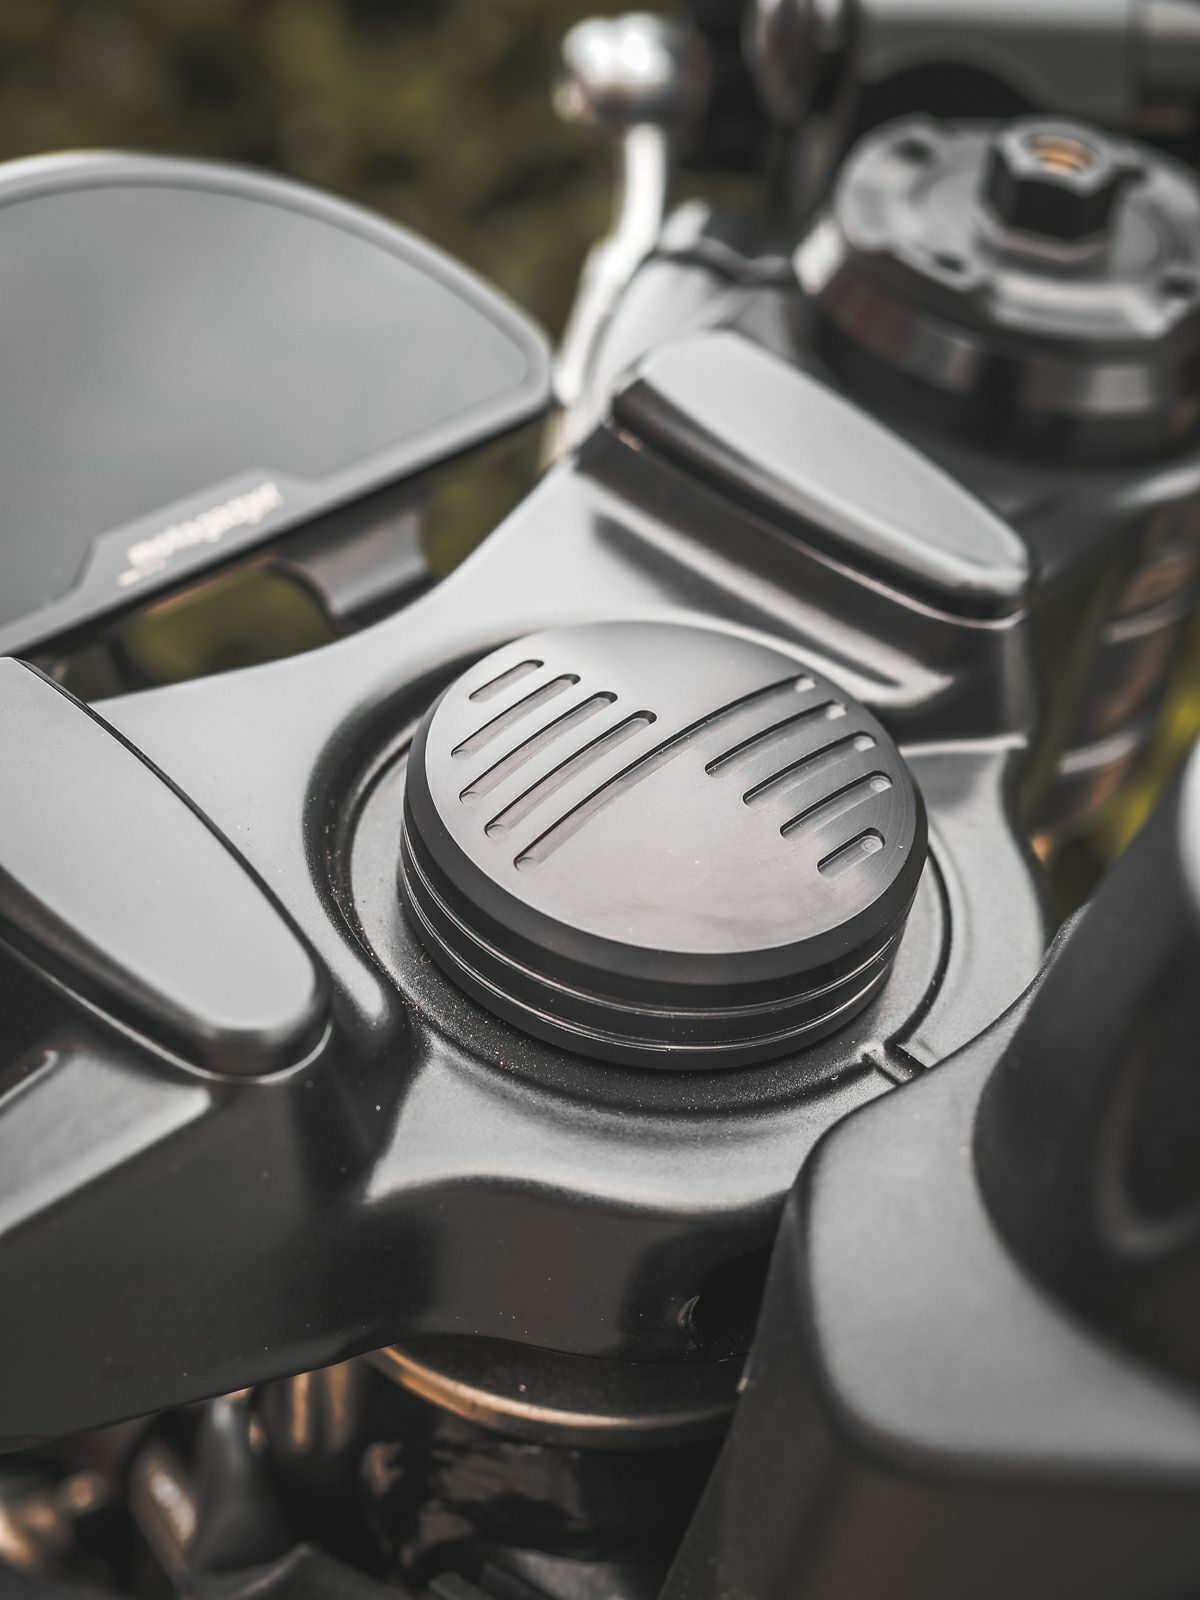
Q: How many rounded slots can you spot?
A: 9